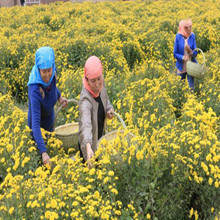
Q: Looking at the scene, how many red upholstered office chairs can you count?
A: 0